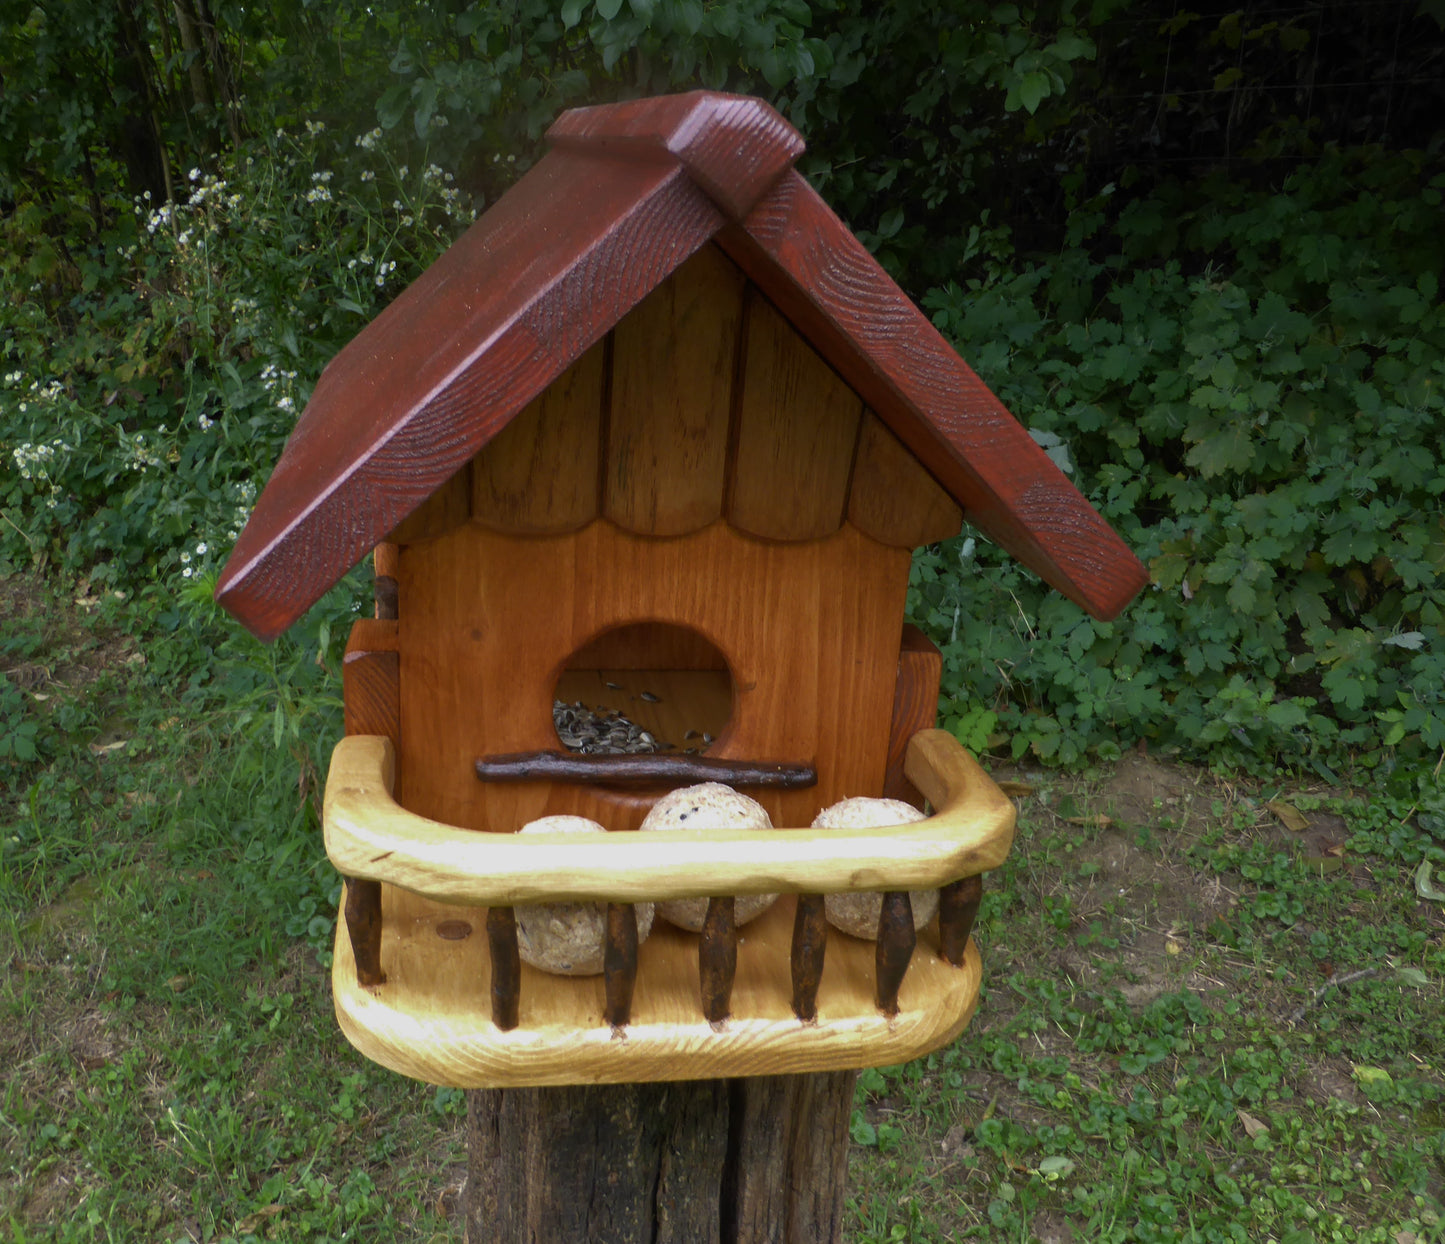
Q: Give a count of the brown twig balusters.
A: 7